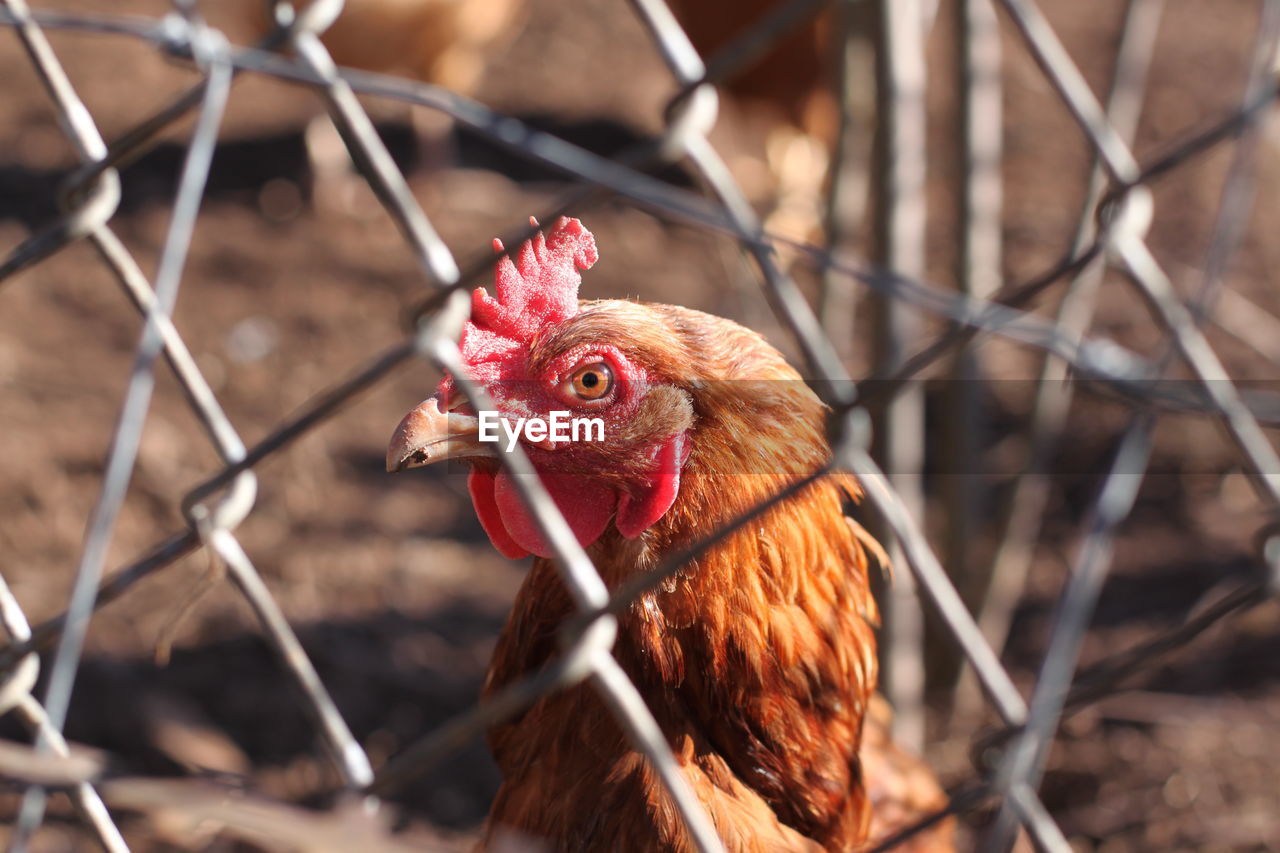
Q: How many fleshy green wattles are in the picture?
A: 0